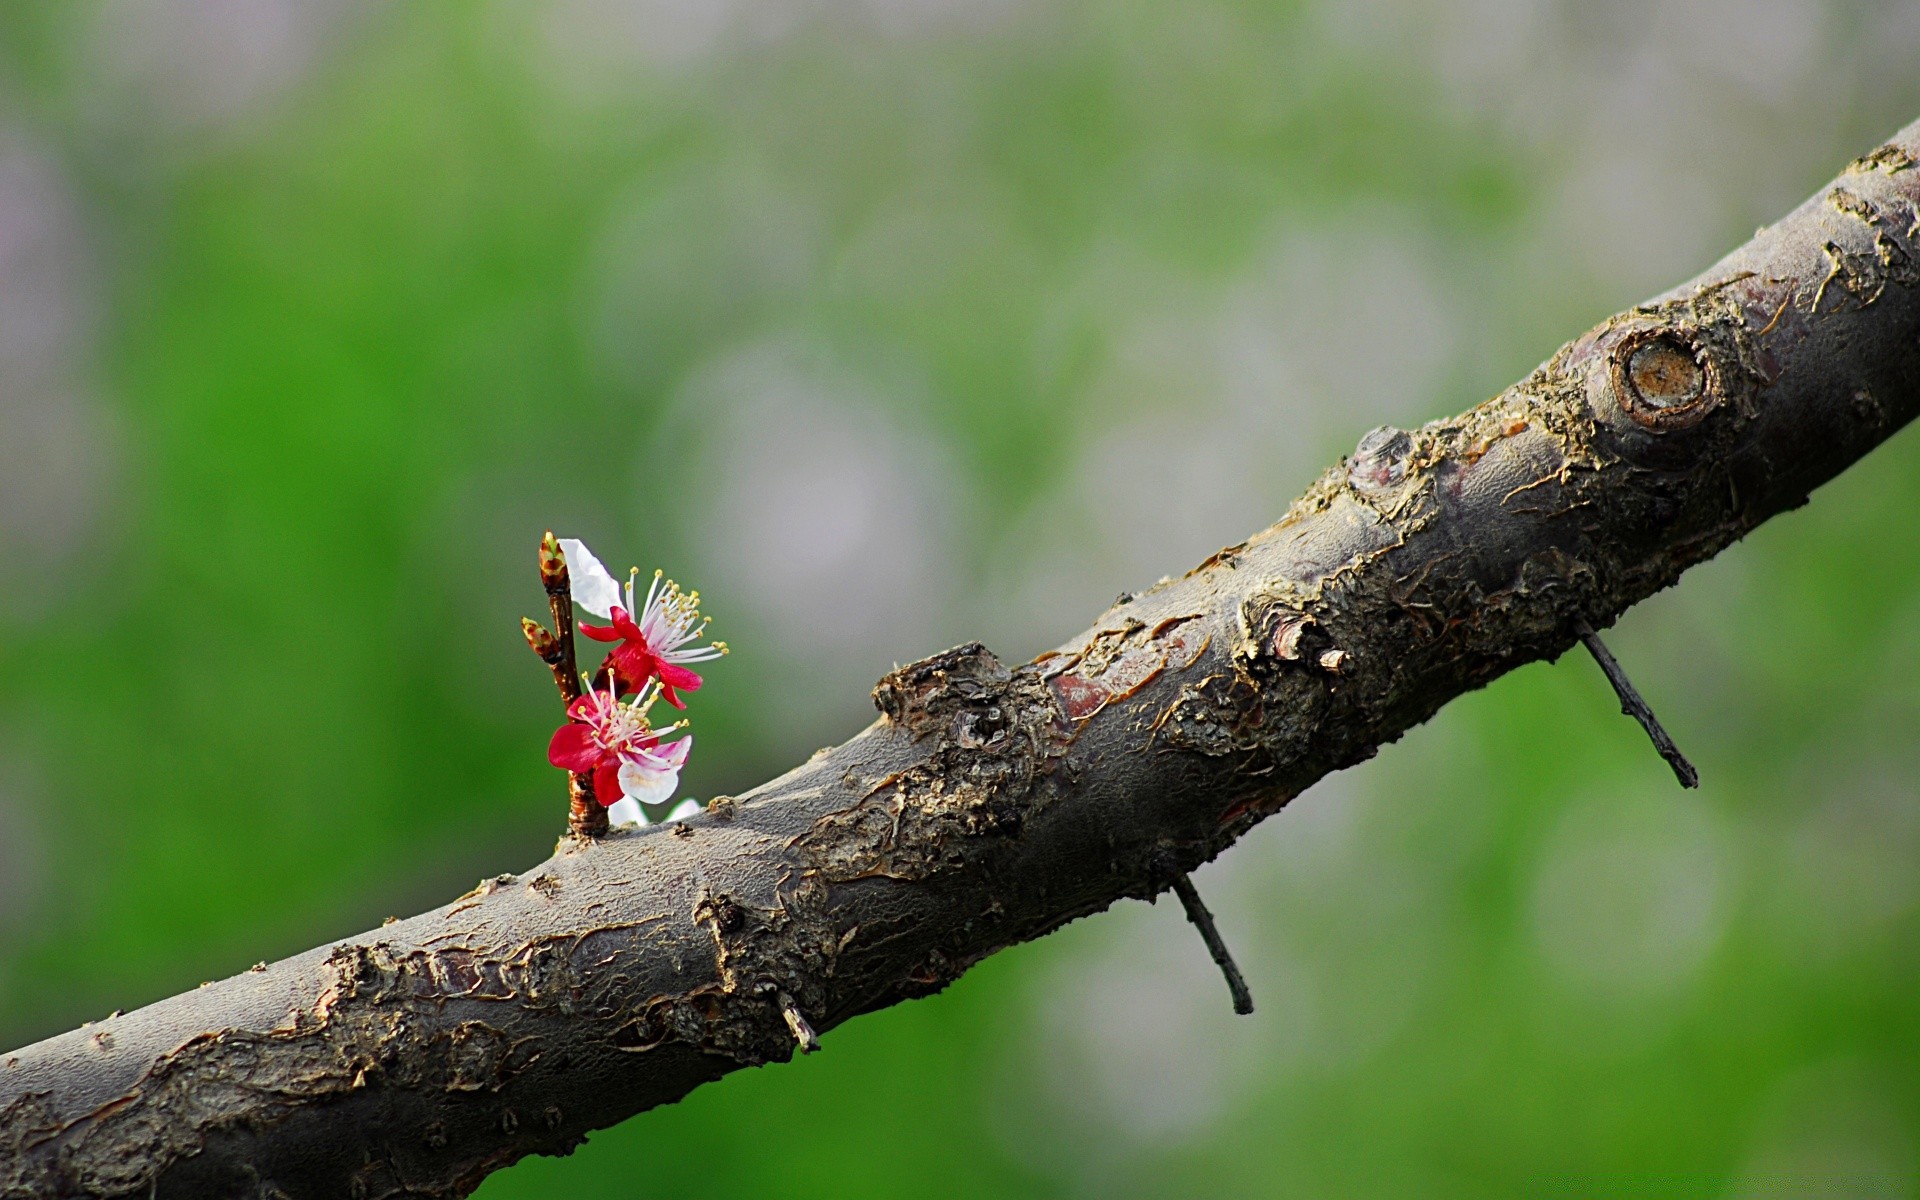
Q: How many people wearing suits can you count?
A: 0